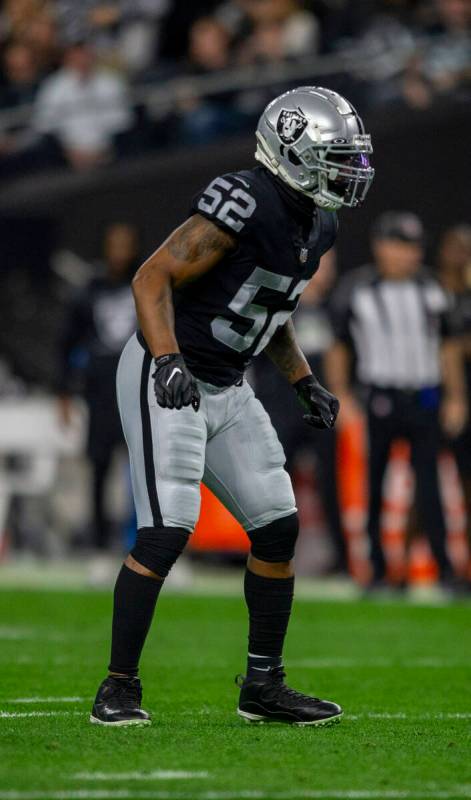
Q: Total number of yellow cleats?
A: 0